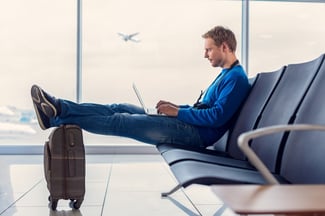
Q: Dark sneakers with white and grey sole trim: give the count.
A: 2